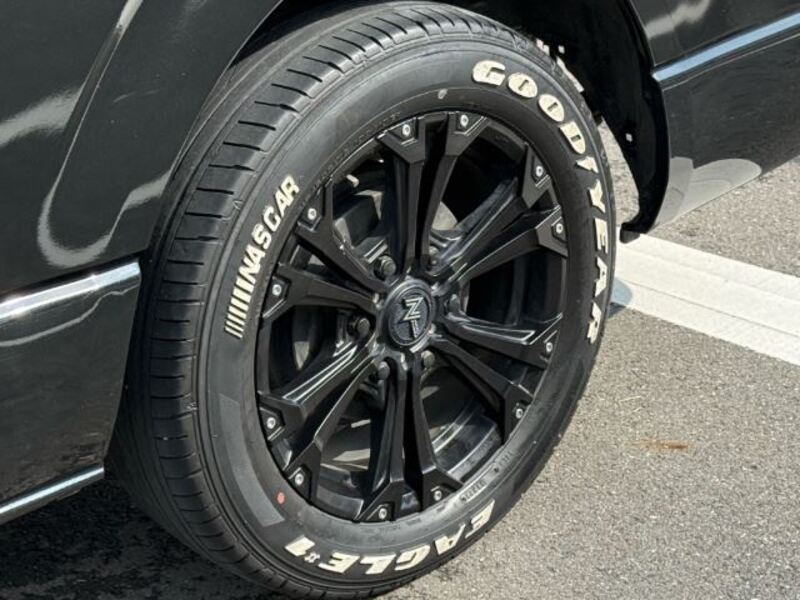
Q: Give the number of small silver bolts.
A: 12